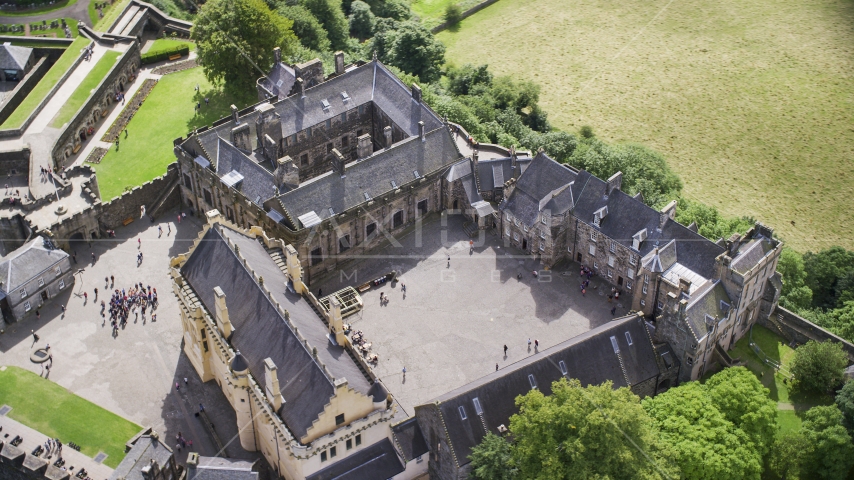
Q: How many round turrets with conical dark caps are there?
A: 2